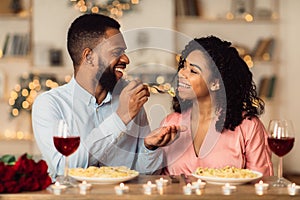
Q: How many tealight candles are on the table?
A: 10